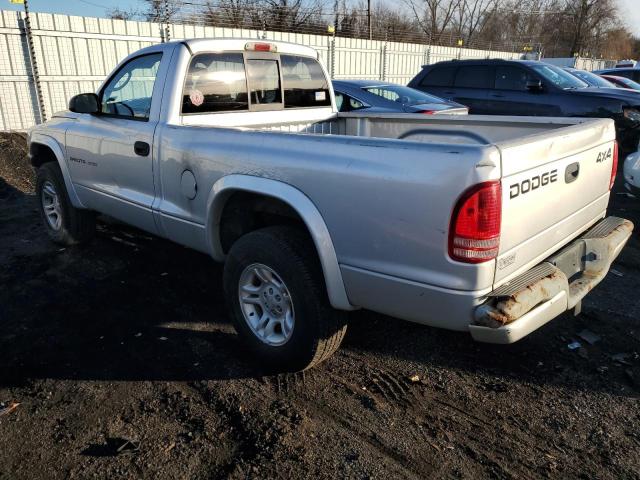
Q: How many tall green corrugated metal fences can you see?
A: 0